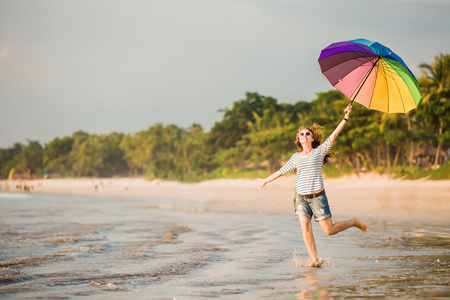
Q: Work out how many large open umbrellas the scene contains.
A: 1